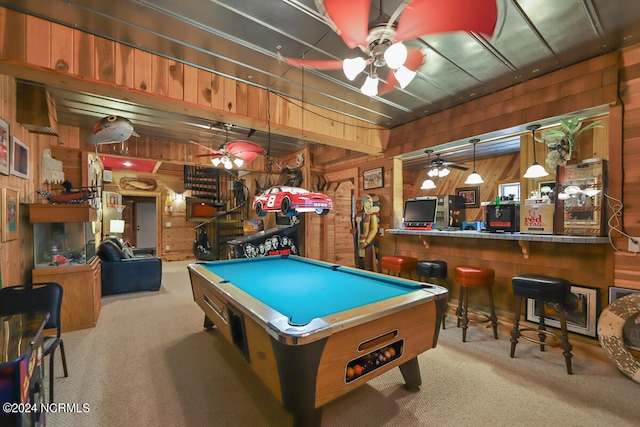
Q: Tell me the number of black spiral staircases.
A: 1